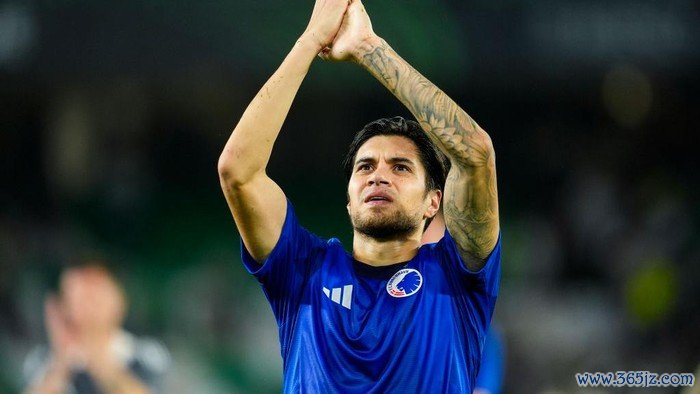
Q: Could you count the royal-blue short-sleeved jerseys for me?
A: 1